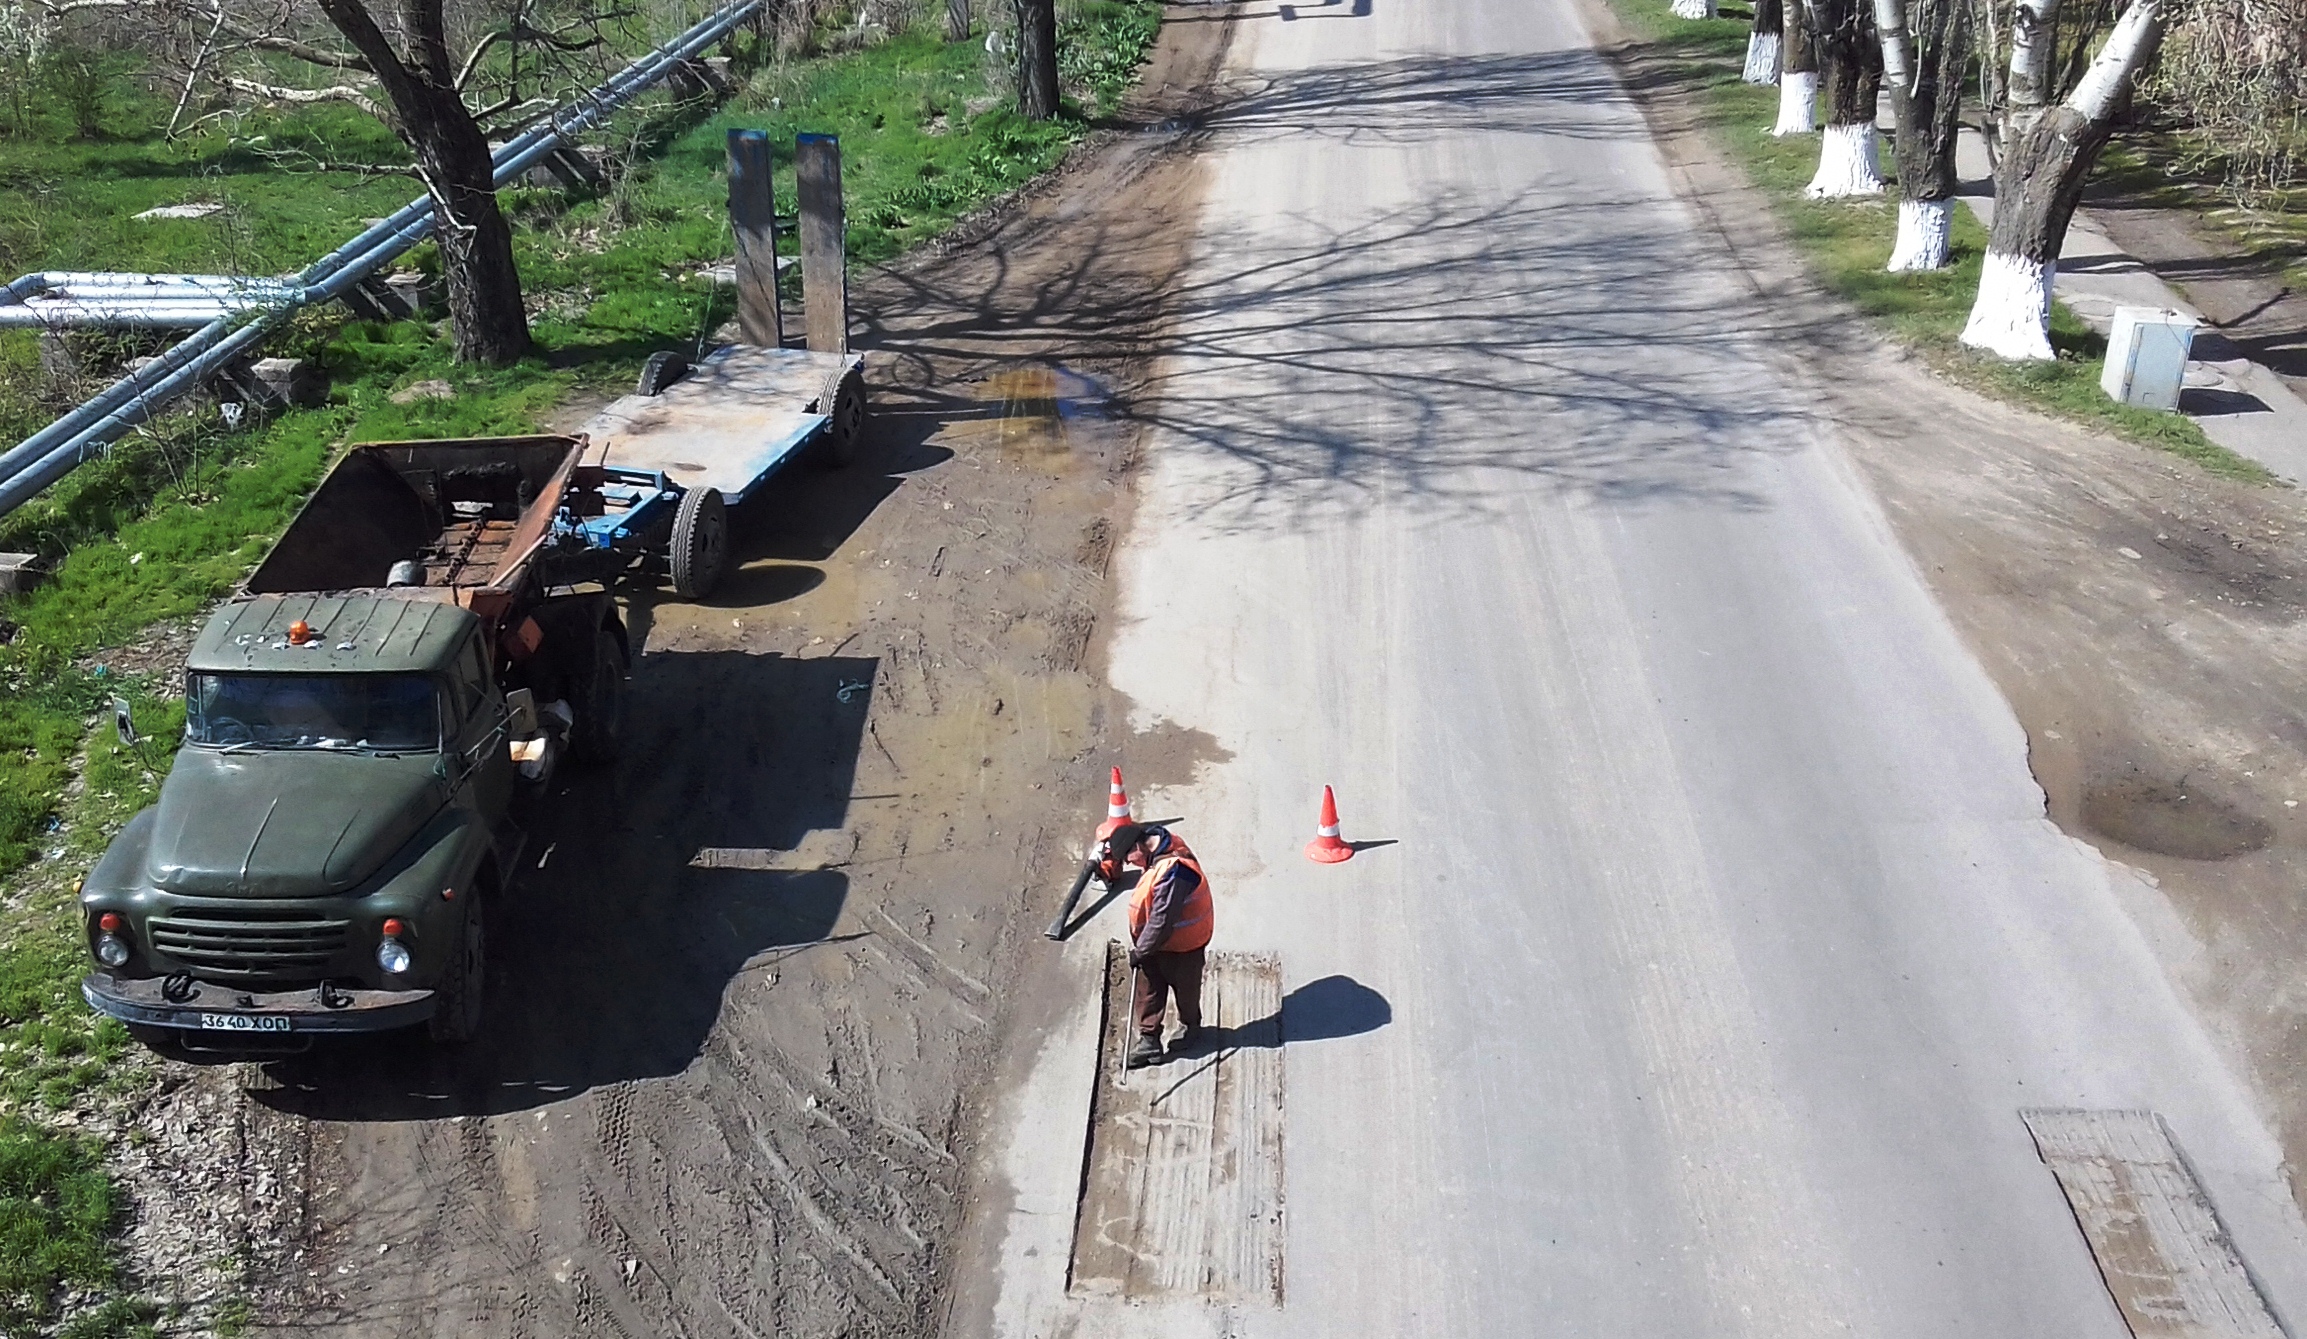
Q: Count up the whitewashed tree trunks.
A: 6